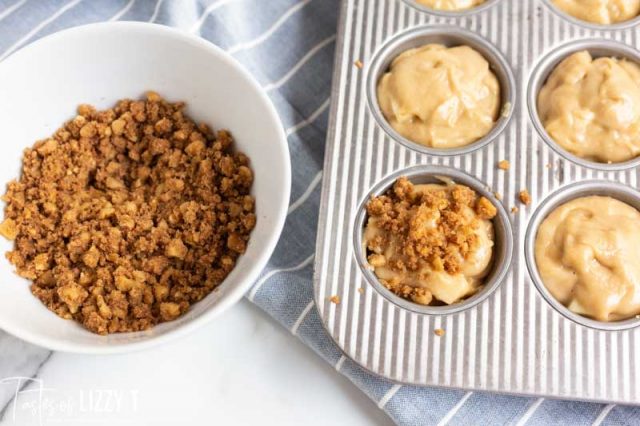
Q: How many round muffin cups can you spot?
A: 6